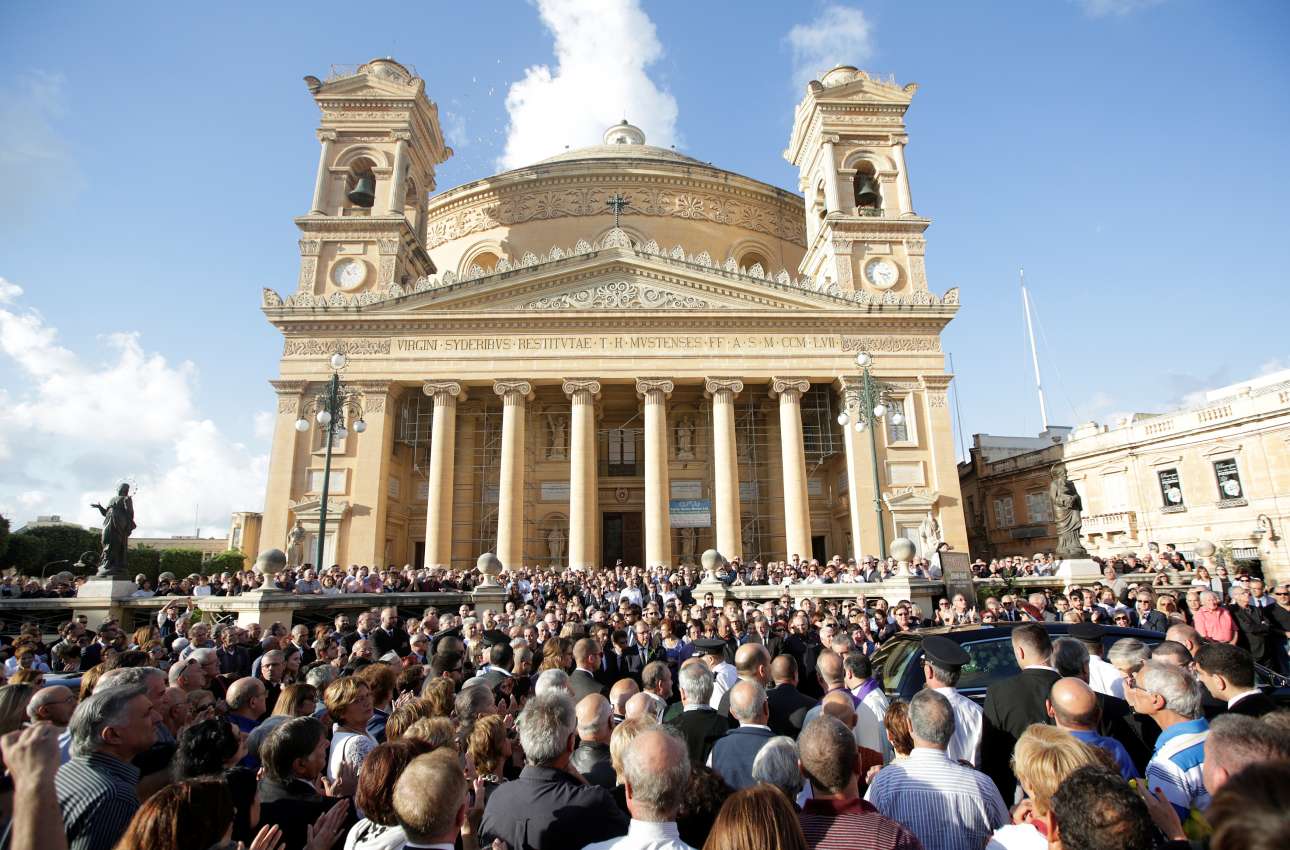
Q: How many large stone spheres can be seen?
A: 5